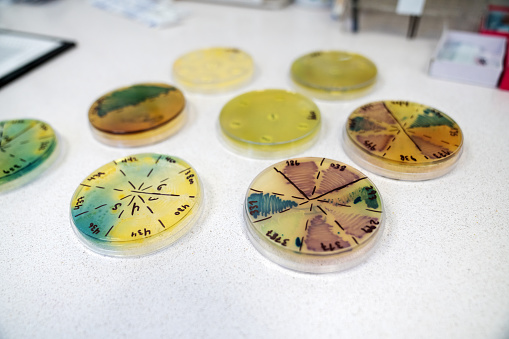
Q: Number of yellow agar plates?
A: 3